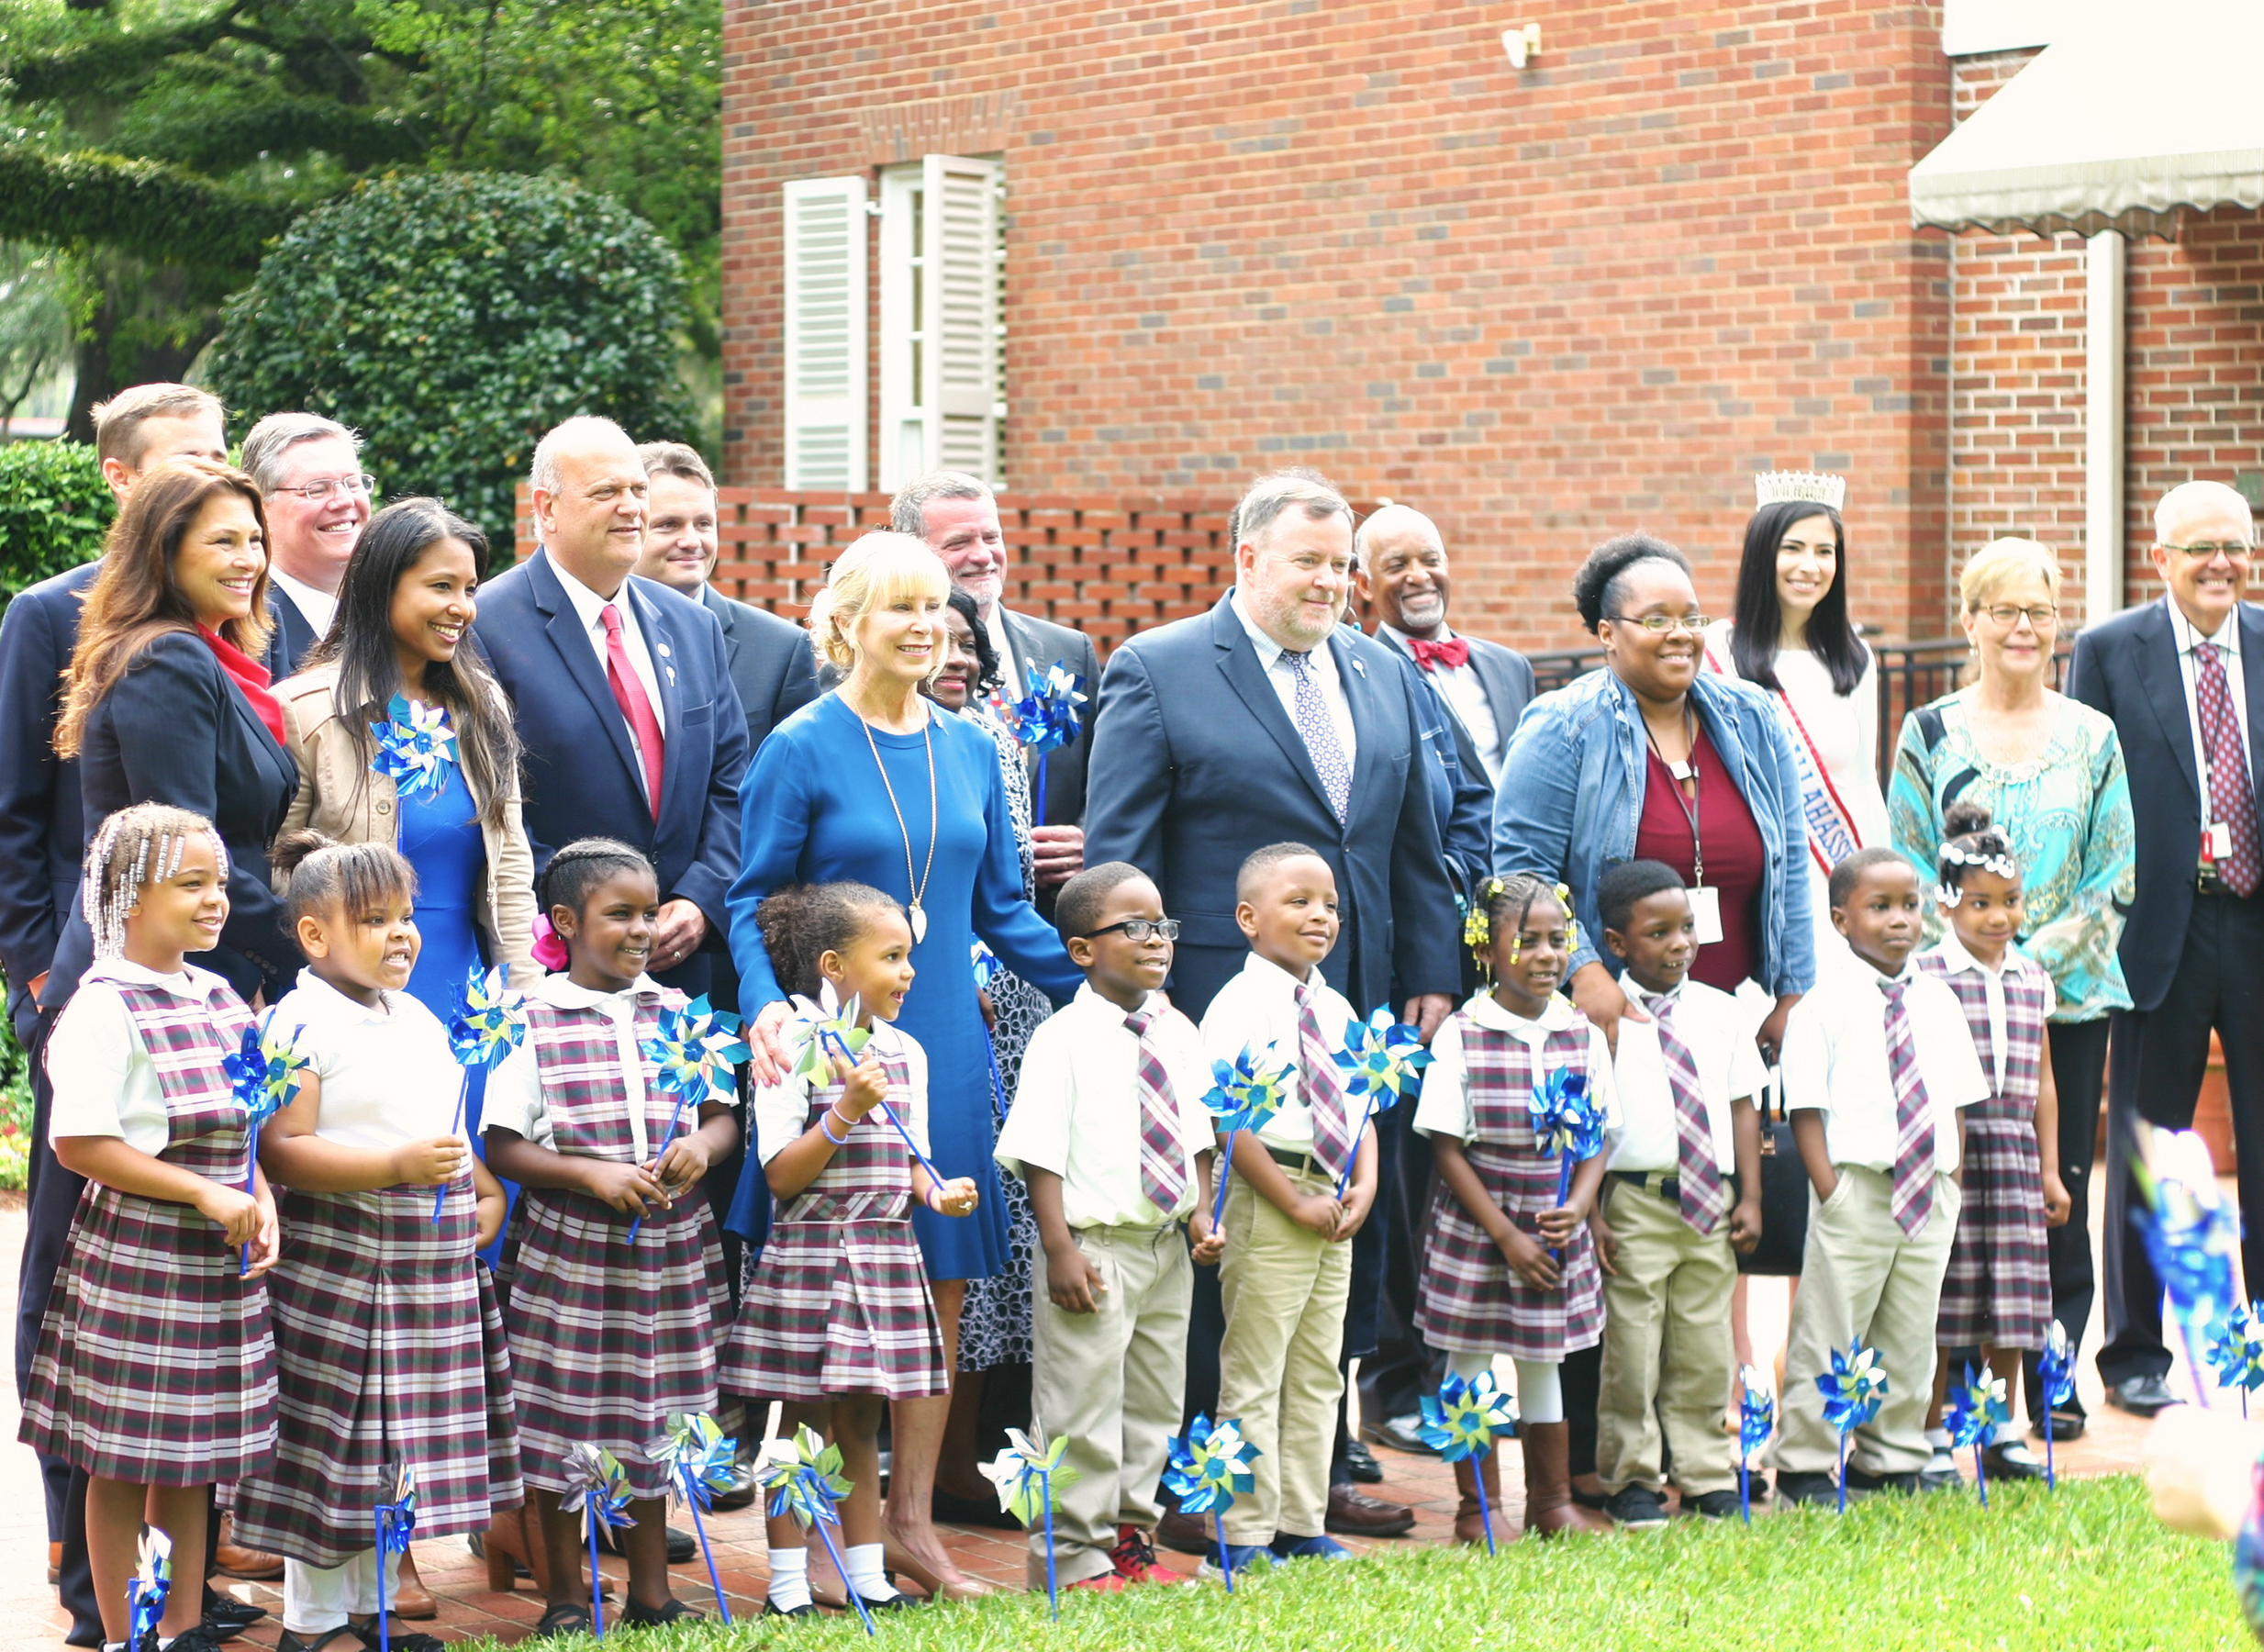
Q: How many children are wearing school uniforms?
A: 10